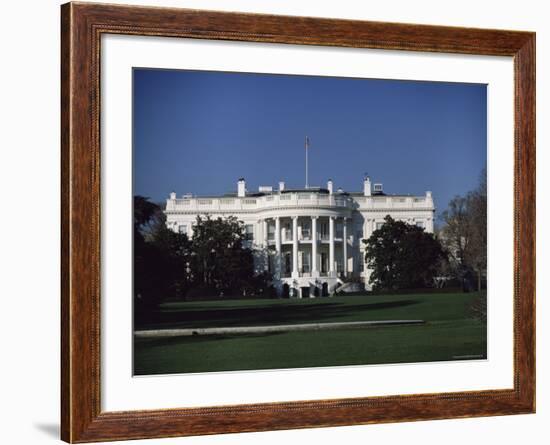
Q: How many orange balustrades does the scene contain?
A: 0